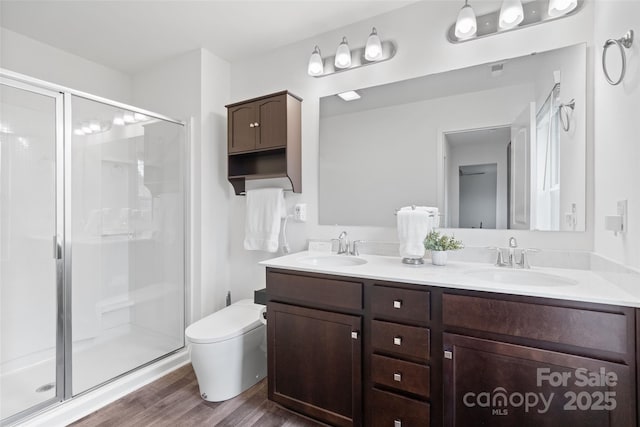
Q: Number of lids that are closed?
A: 1